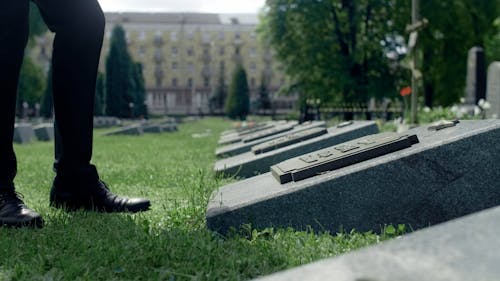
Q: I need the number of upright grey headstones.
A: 2